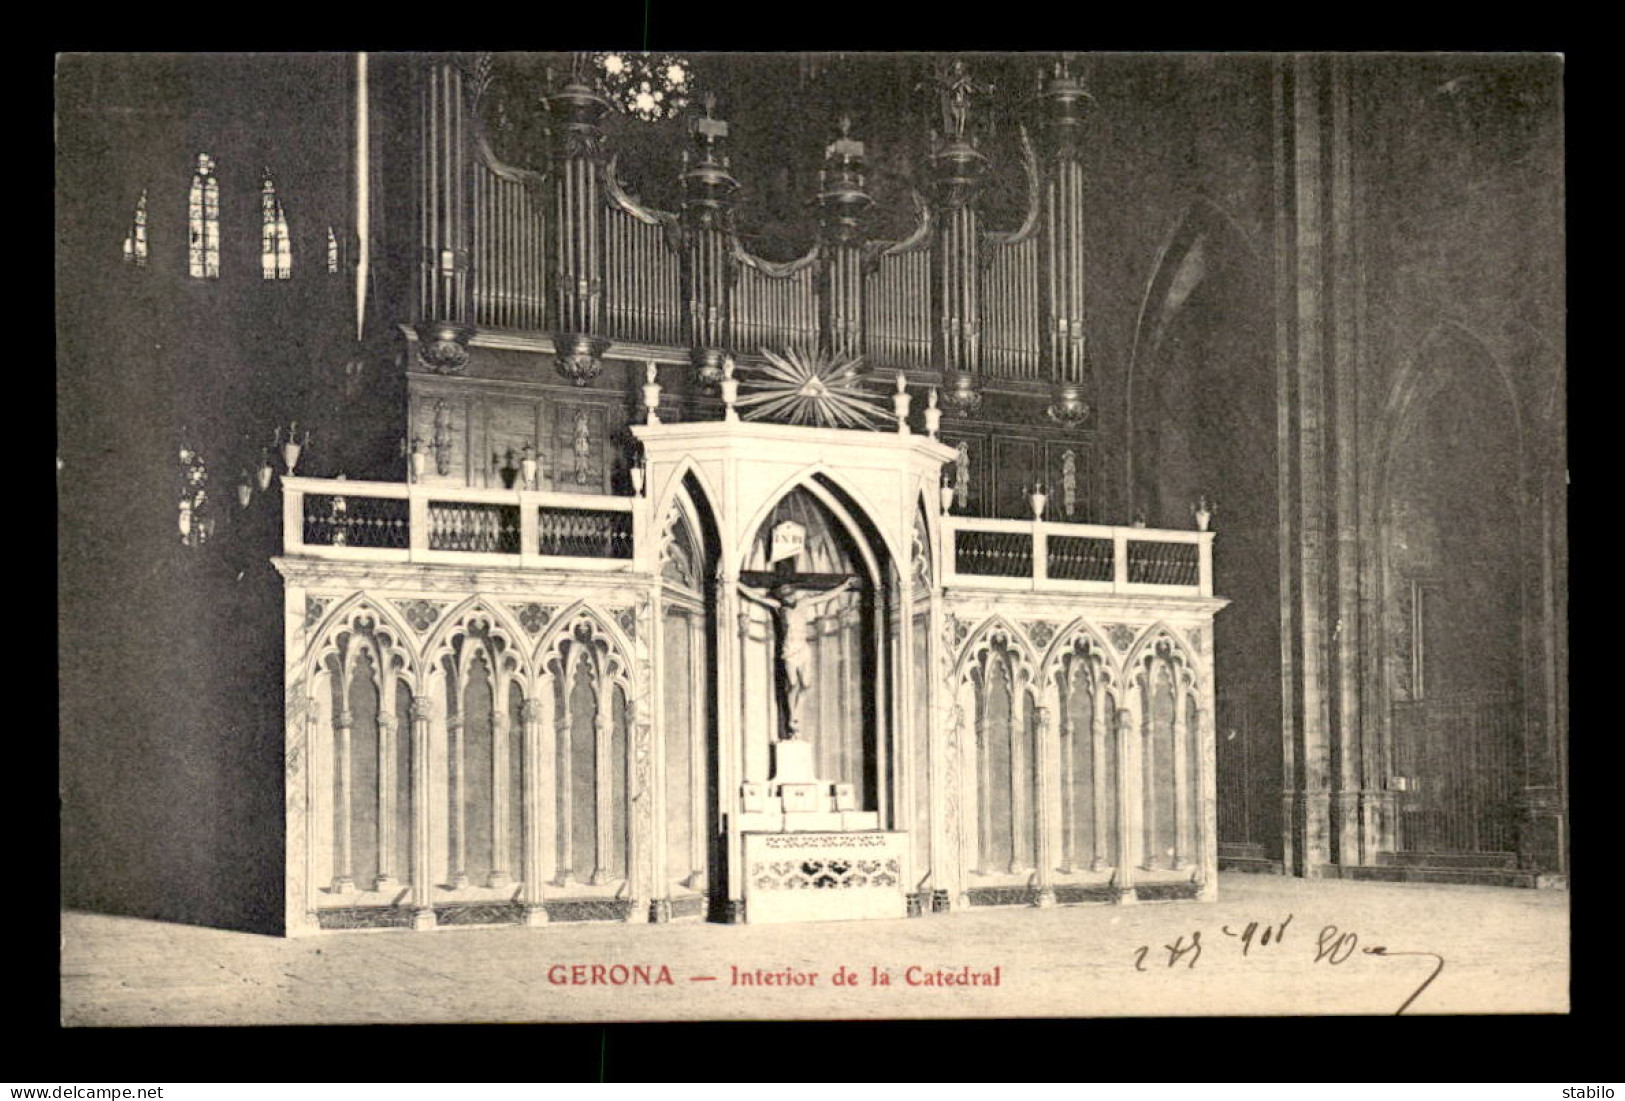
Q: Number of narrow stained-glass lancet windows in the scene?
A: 4